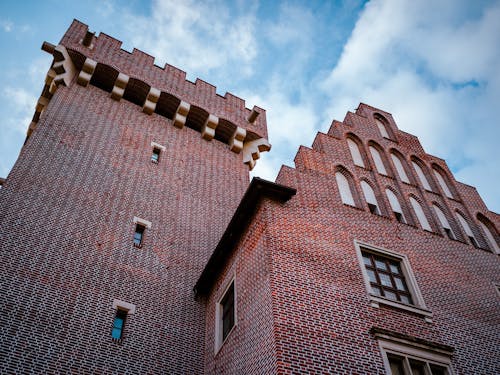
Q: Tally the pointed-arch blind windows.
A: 13